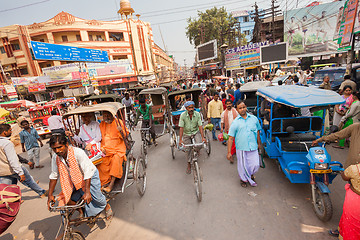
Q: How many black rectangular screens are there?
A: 2